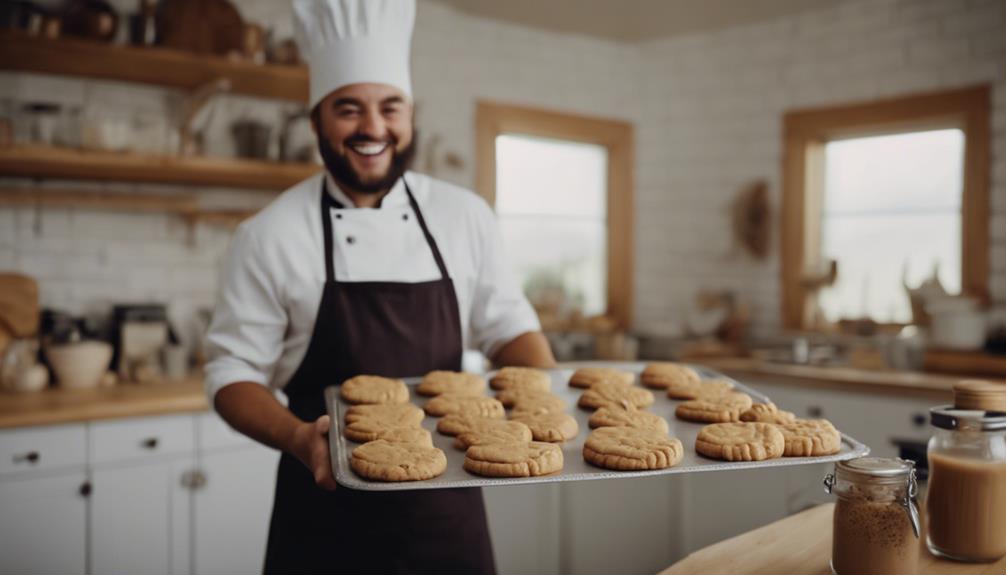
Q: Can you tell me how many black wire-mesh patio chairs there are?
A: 0